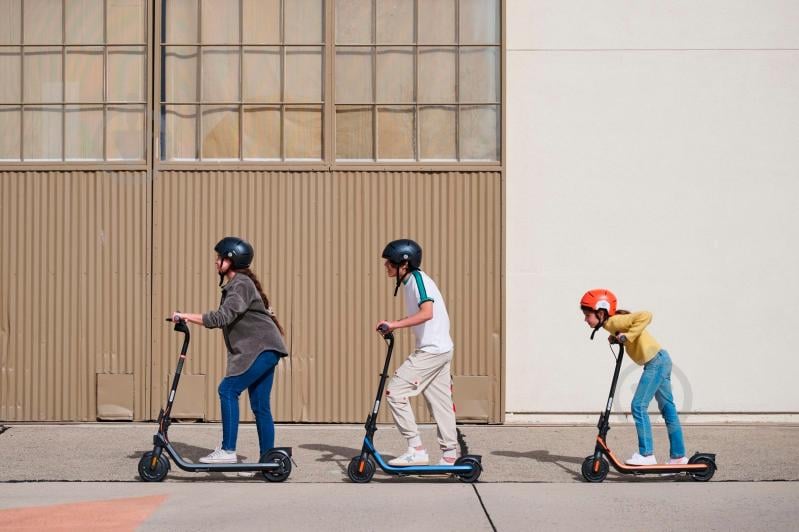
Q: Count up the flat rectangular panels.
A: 3